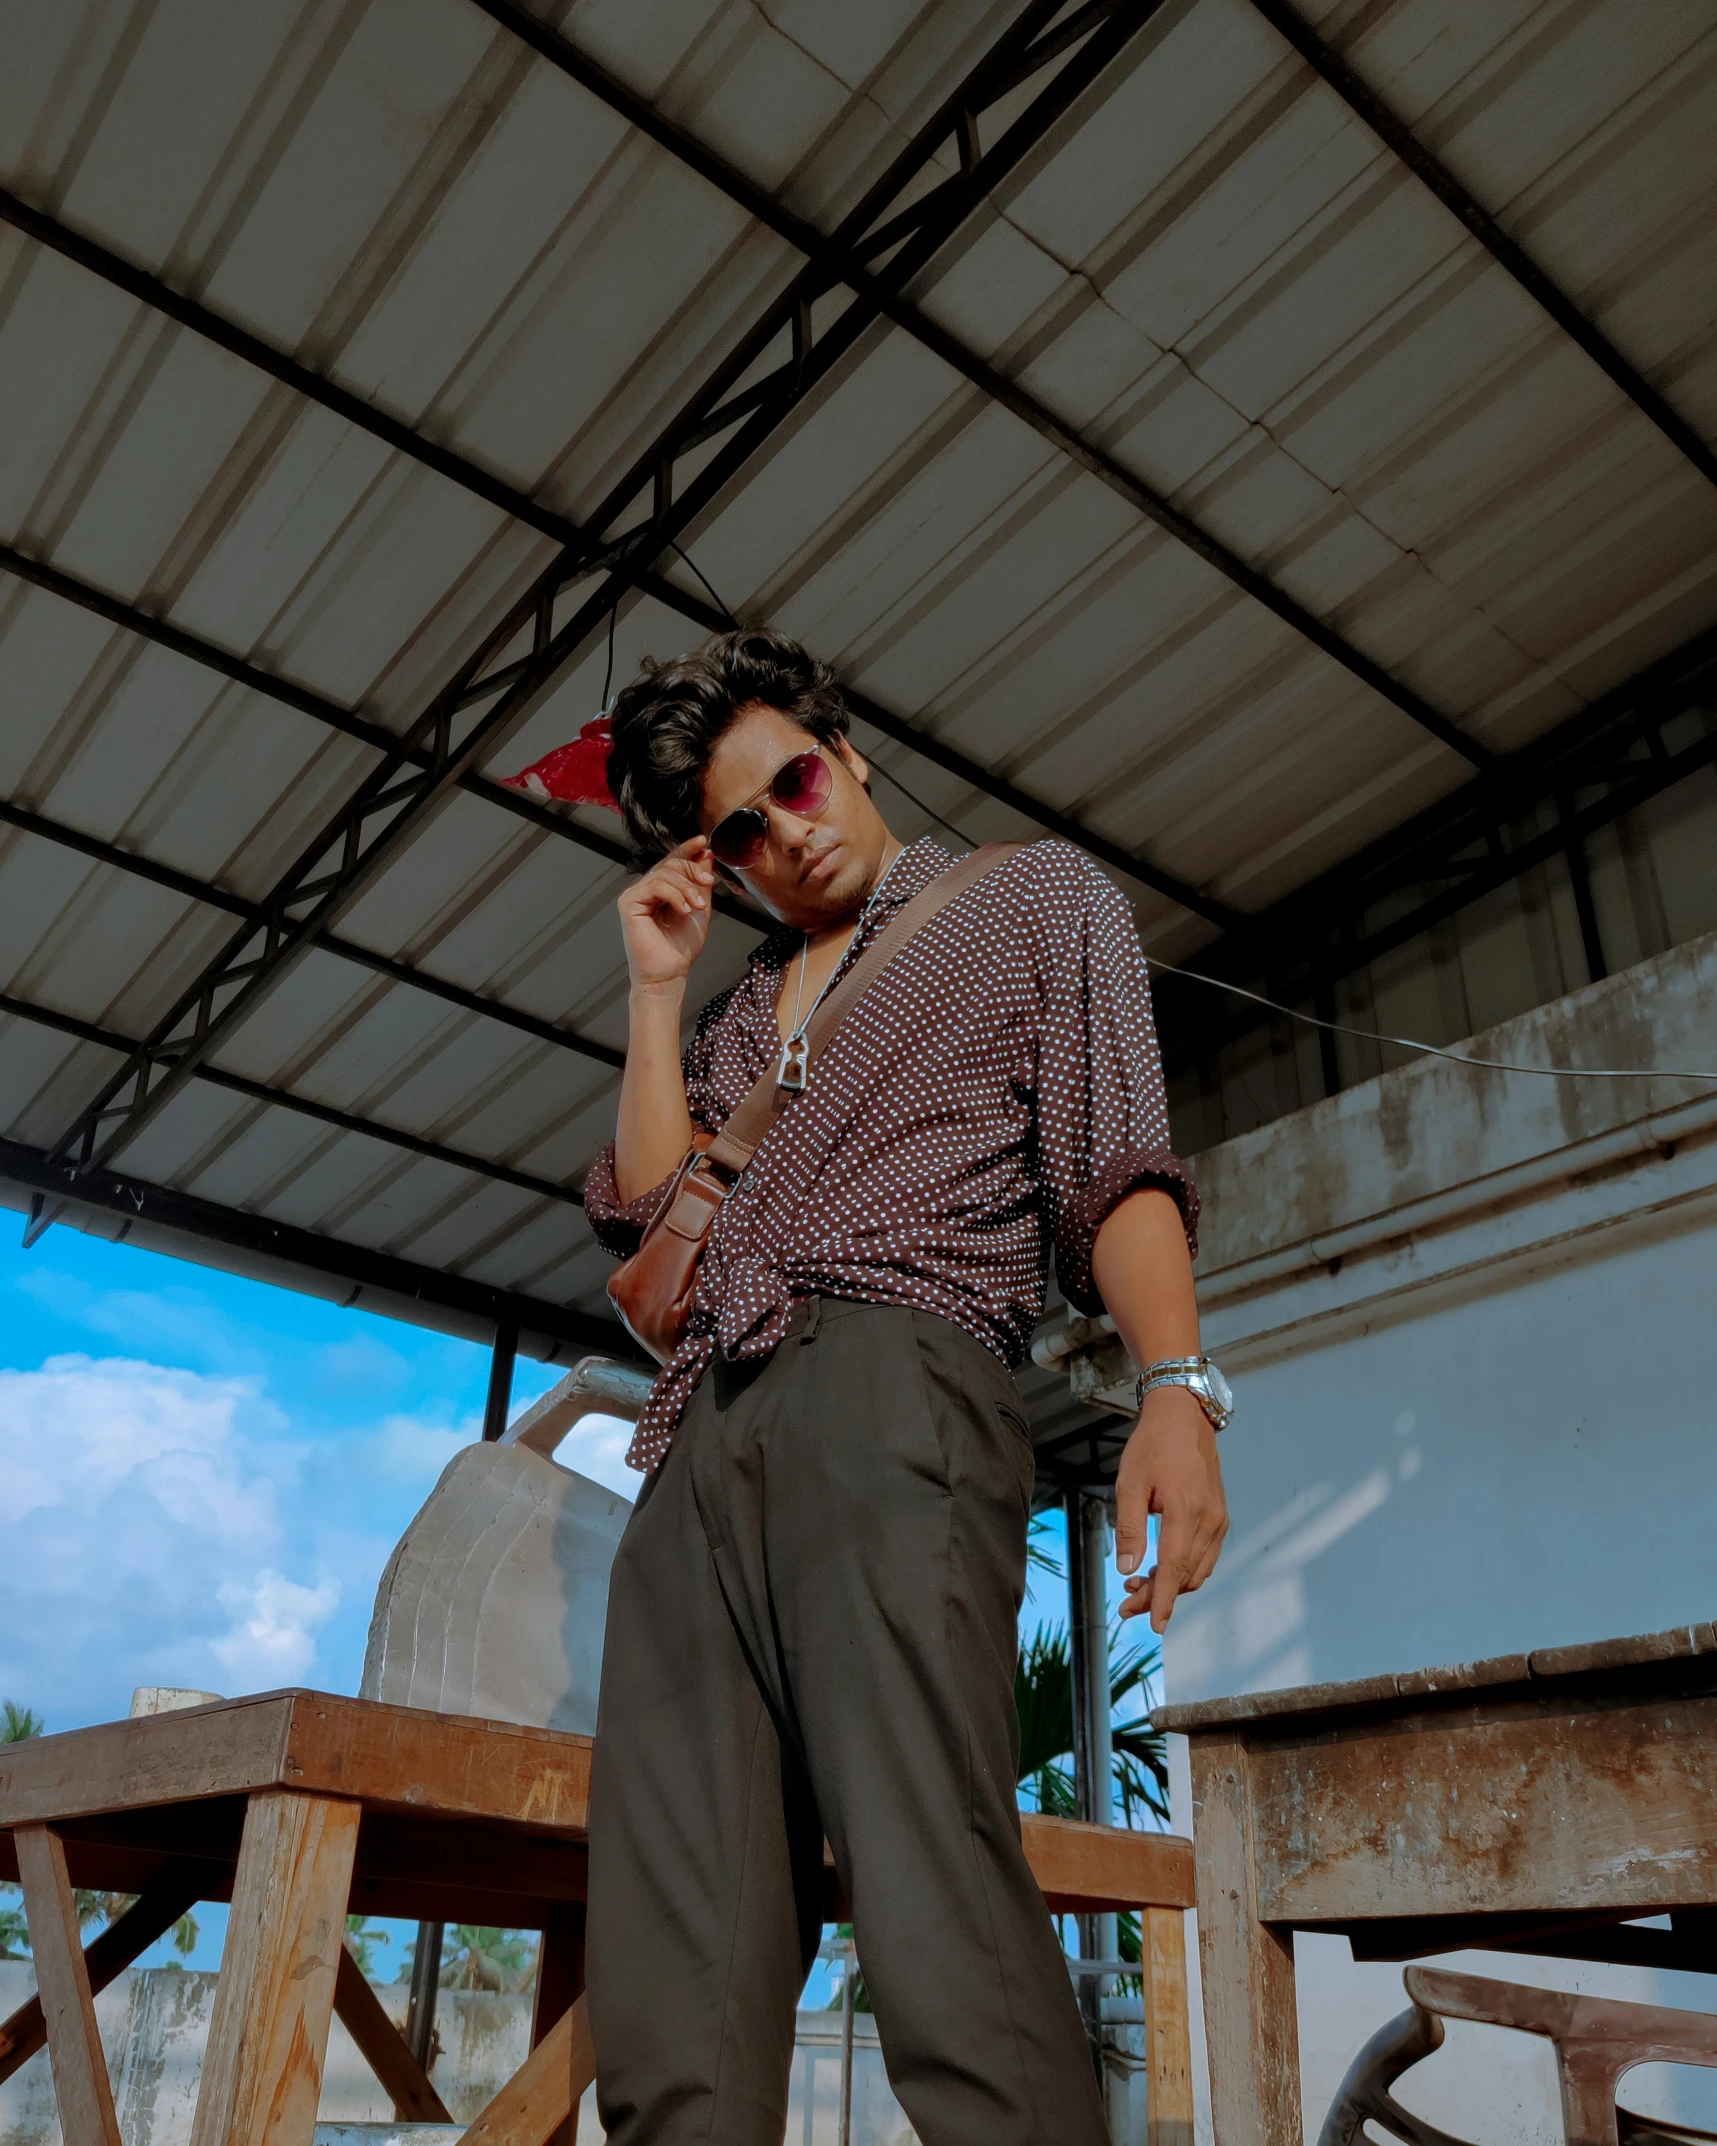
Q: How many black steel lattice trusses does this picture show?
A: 2